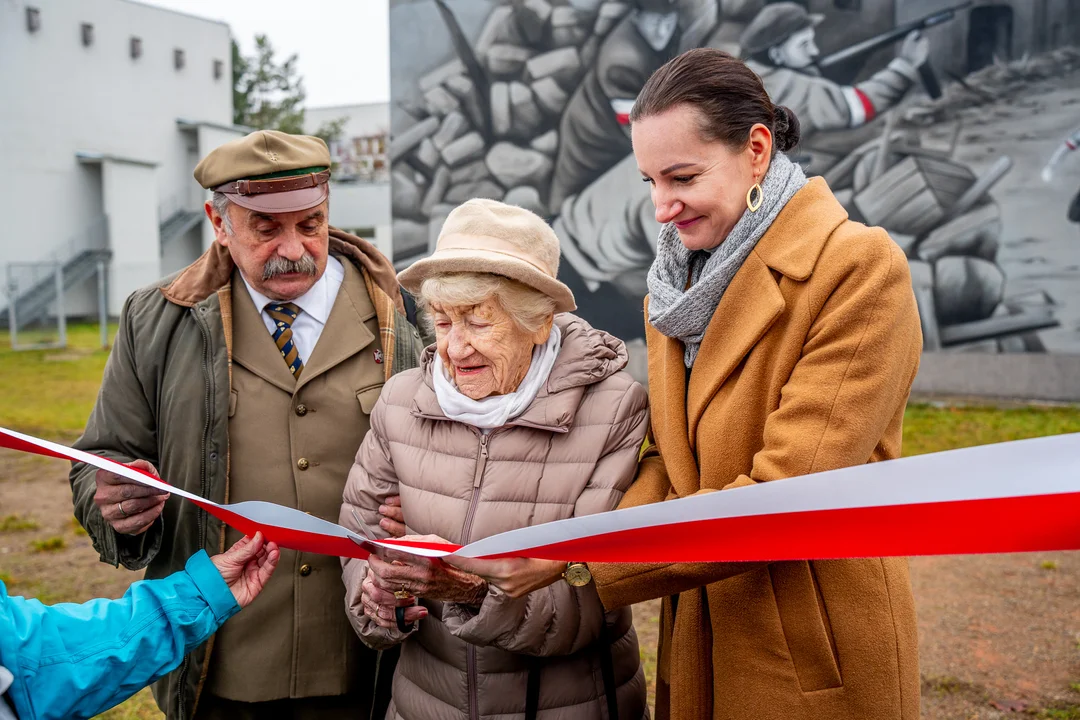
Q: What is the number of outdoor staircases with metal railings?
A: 2